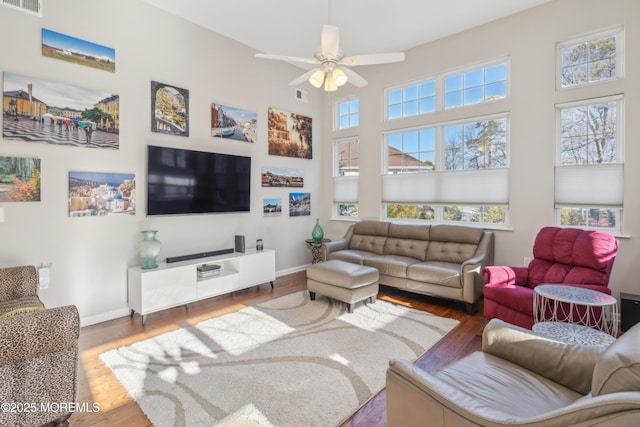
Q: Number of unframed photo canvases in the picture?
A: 10